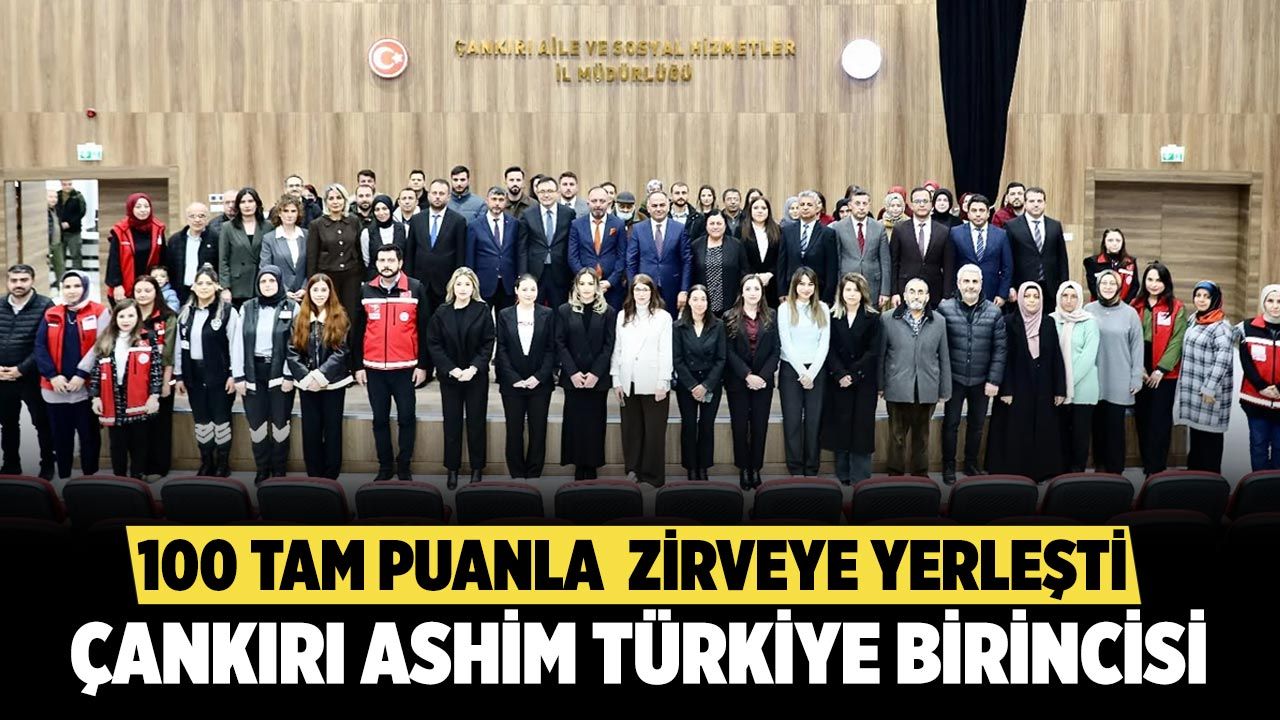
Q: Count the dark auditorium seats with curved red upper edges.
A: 14